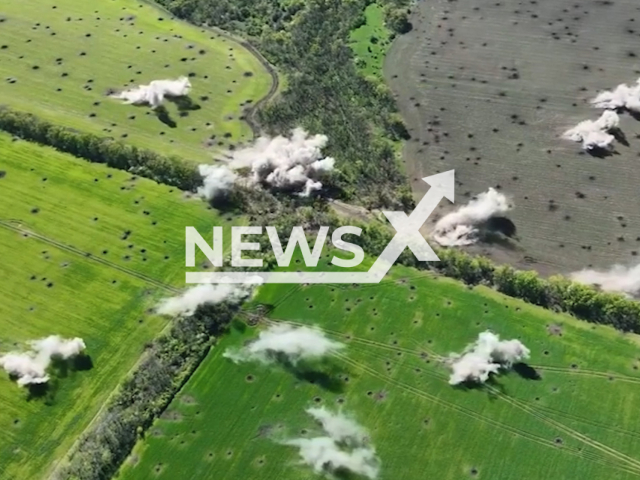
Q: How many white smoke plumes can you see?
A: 11